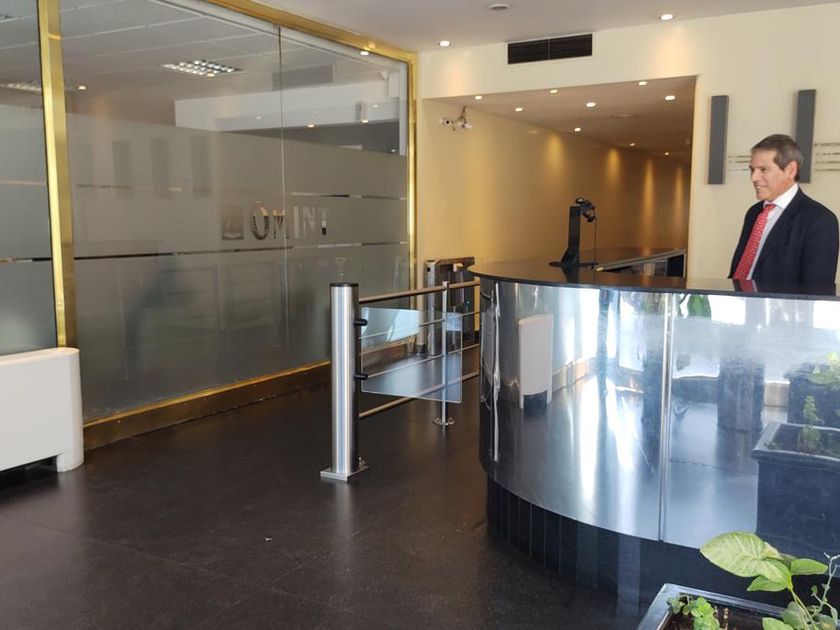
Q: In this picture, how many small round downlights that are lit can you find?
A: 11